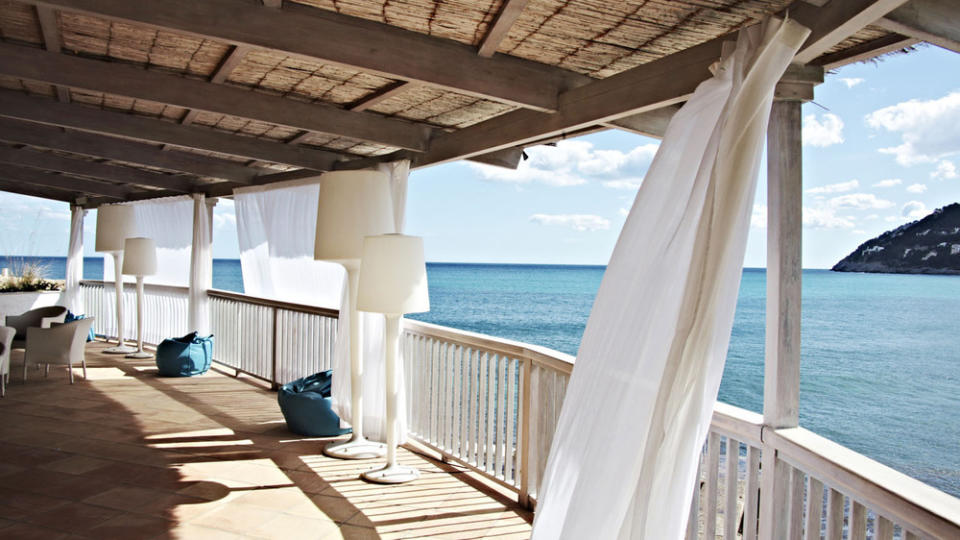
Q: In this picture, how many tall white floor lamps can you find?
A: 4